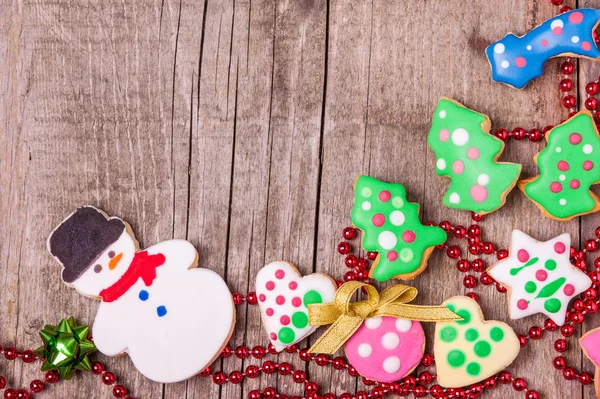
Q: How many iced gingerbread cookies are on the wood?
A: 10